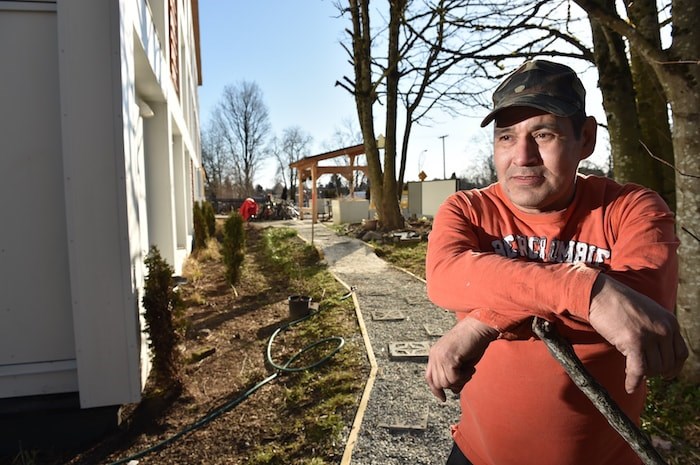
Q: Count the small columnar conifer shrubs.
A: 4